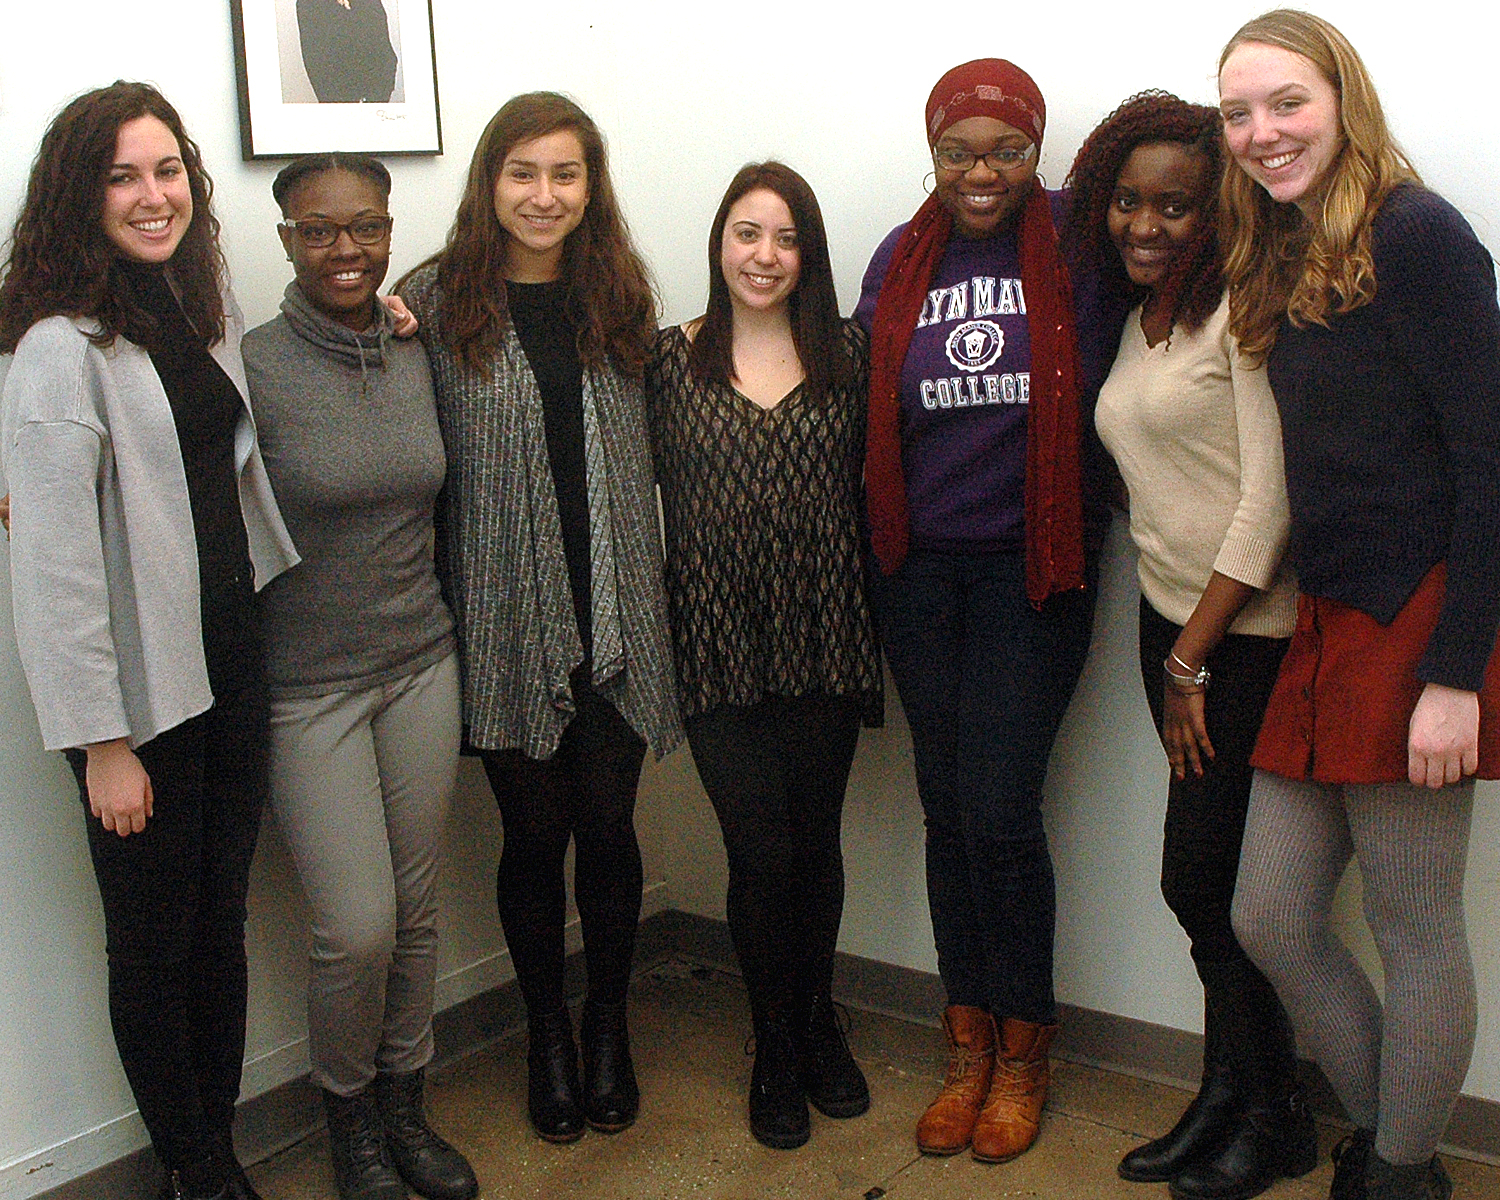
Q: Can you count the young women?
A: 7